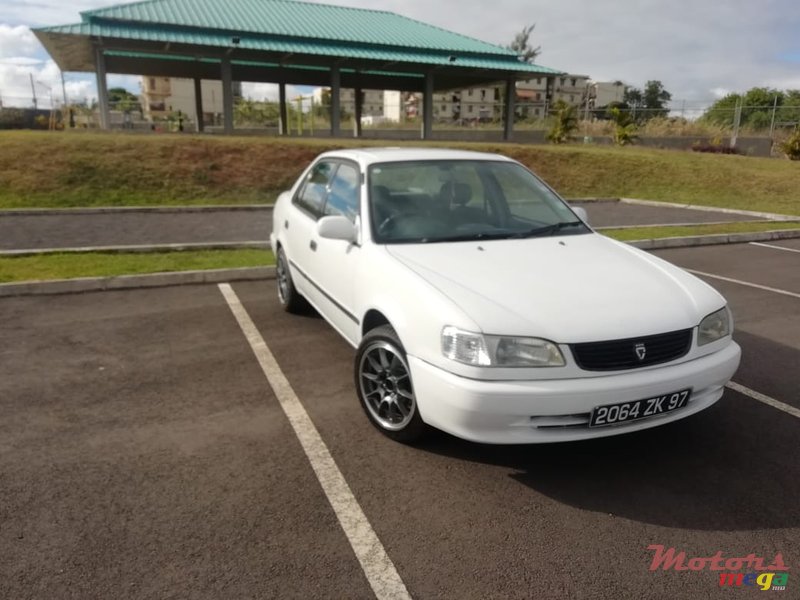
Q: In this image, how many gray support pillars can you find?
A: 8